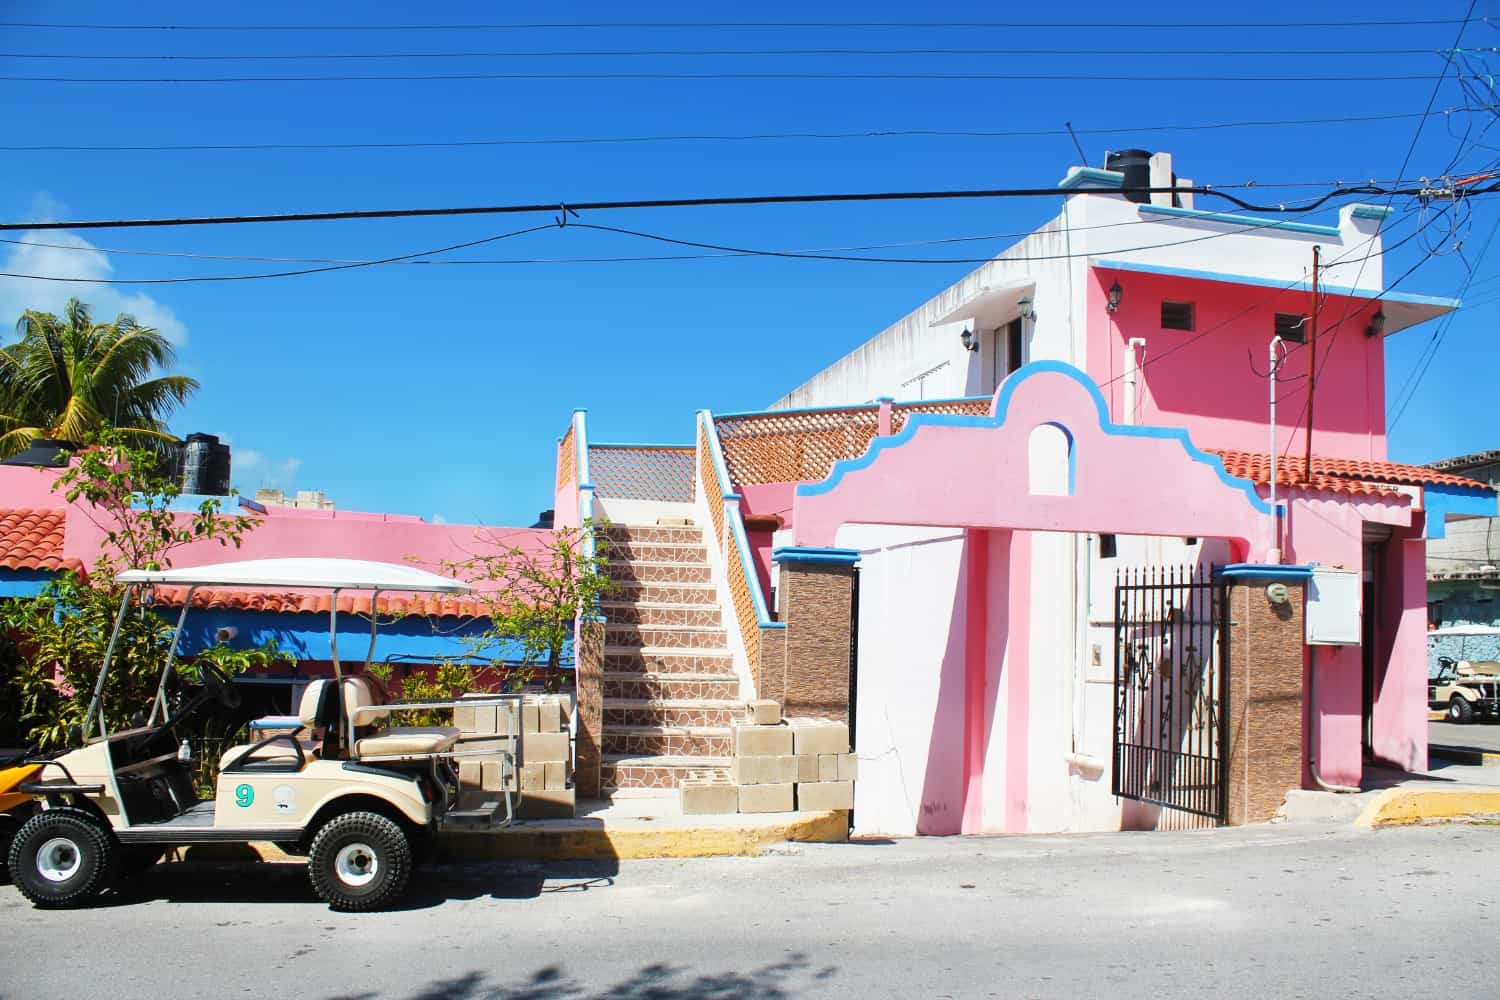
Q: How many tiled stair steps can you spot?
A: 11